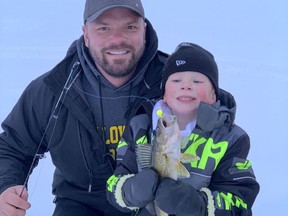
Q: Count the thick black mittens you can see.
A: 2